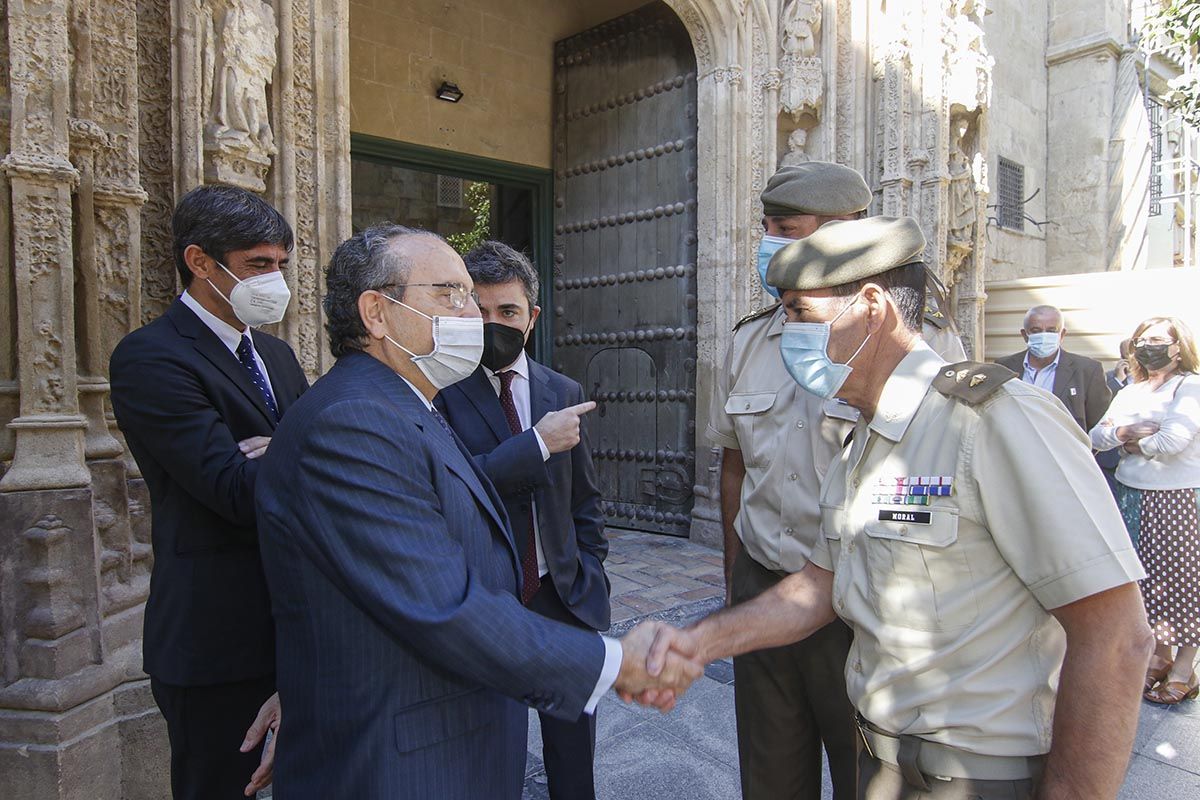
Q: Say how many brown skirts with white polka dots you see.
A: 1